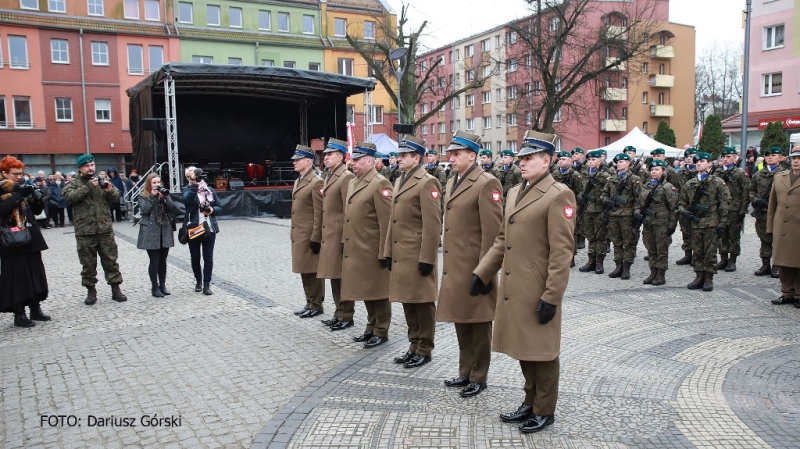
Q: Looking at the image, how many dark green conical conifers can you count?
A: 3